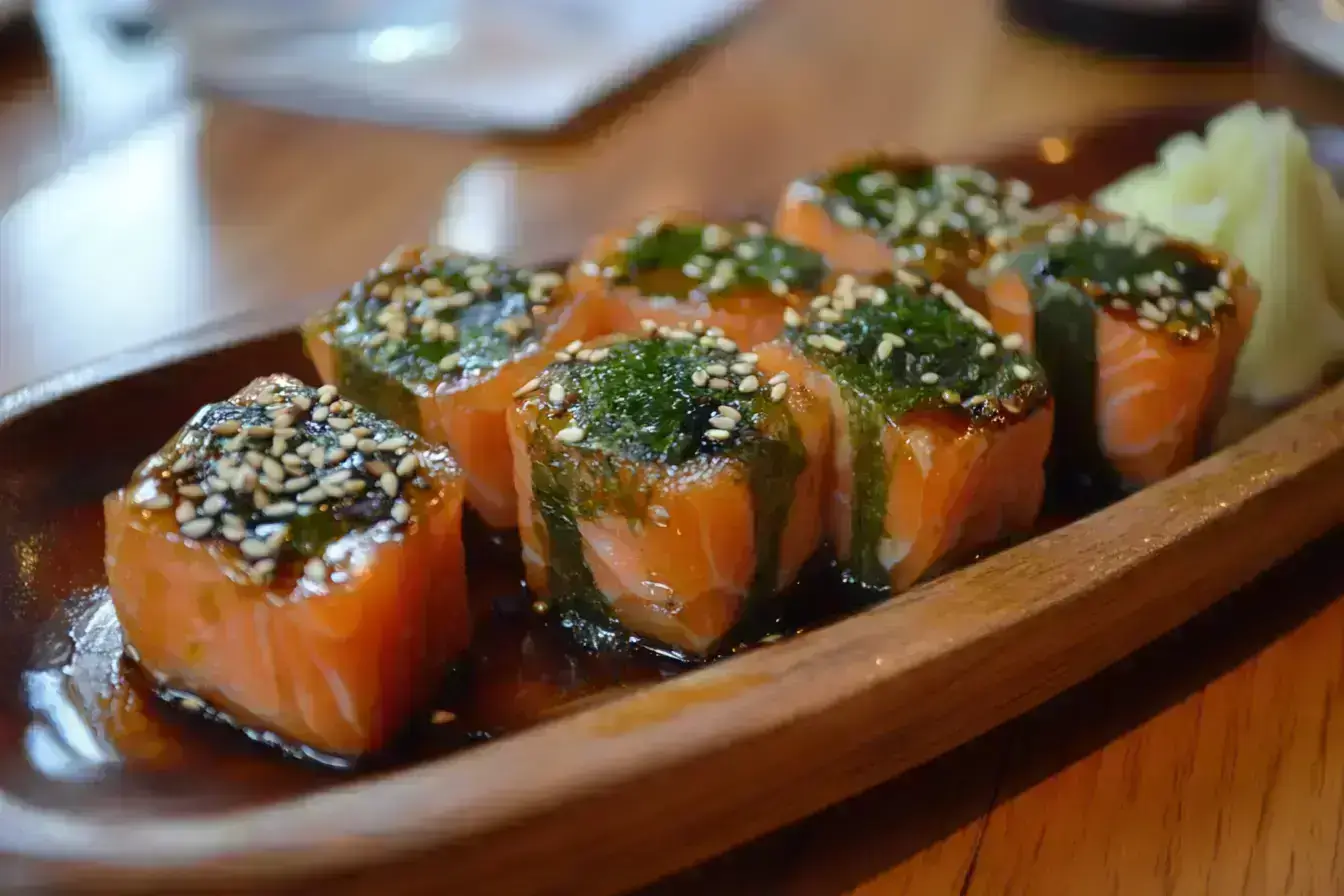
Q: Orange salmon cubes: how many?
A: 7